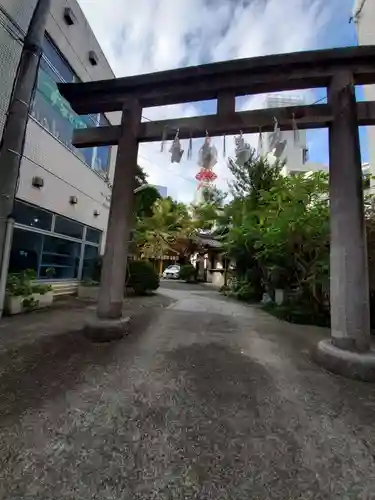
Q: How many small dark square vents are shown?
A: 5